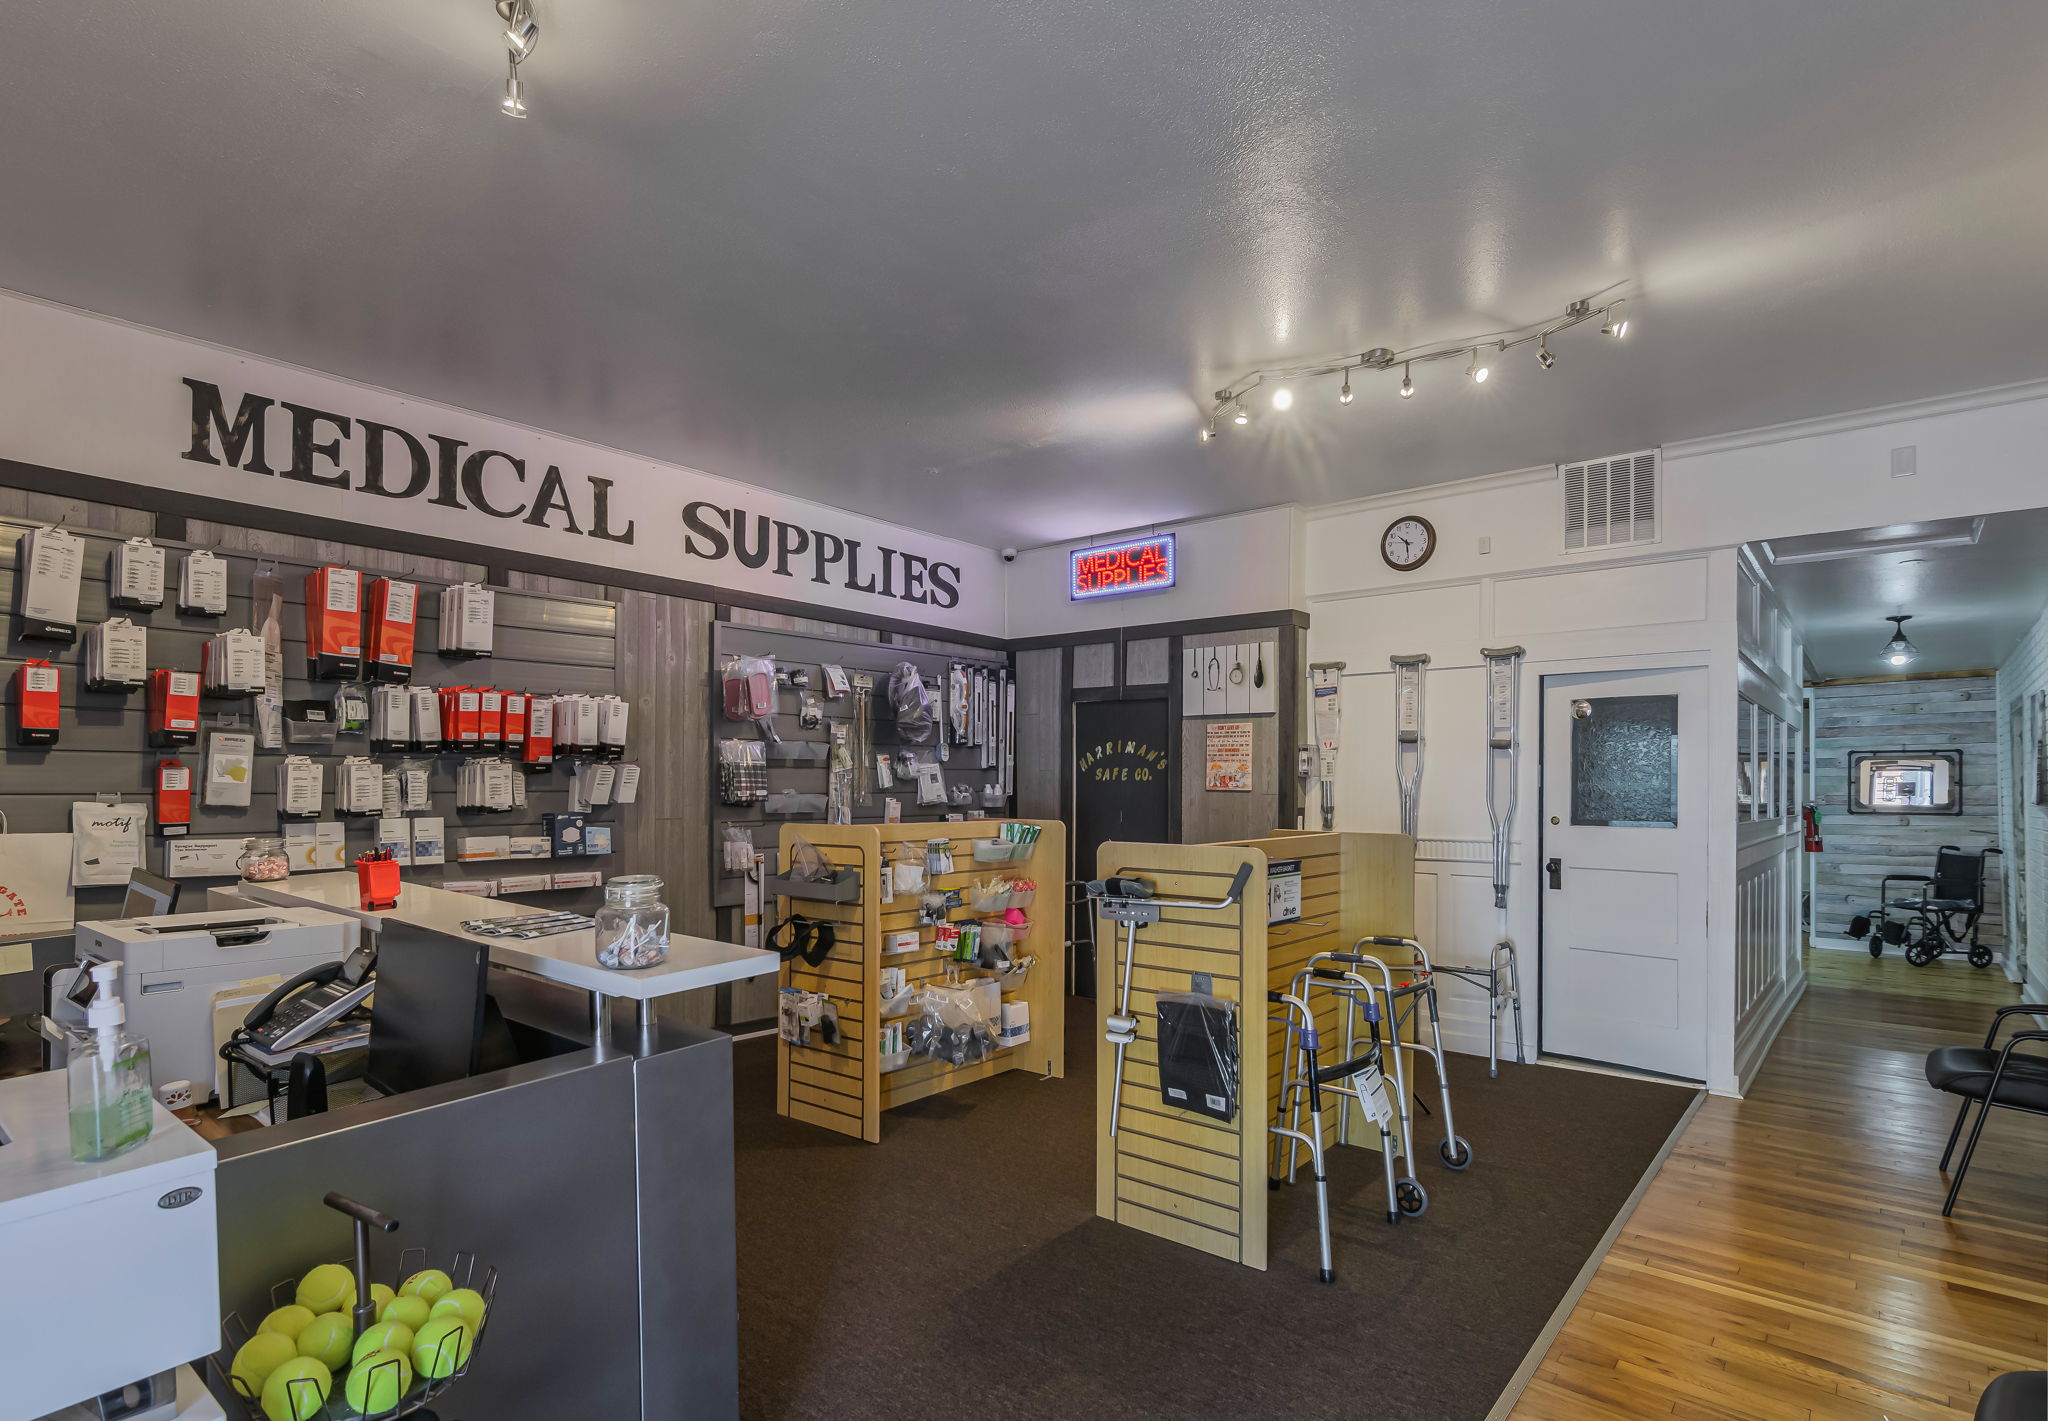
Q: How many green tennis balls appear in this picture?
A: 12